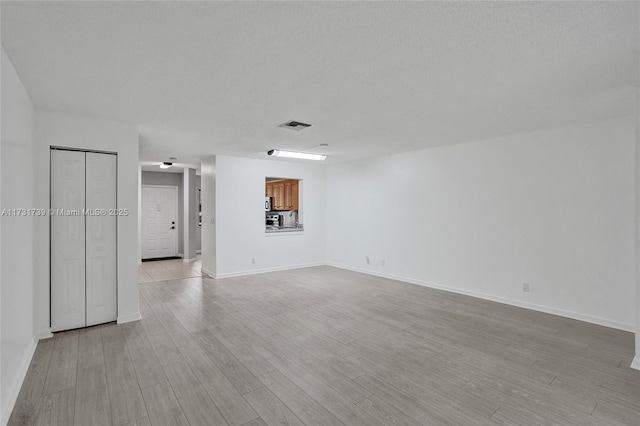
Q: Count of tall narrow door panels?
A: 2